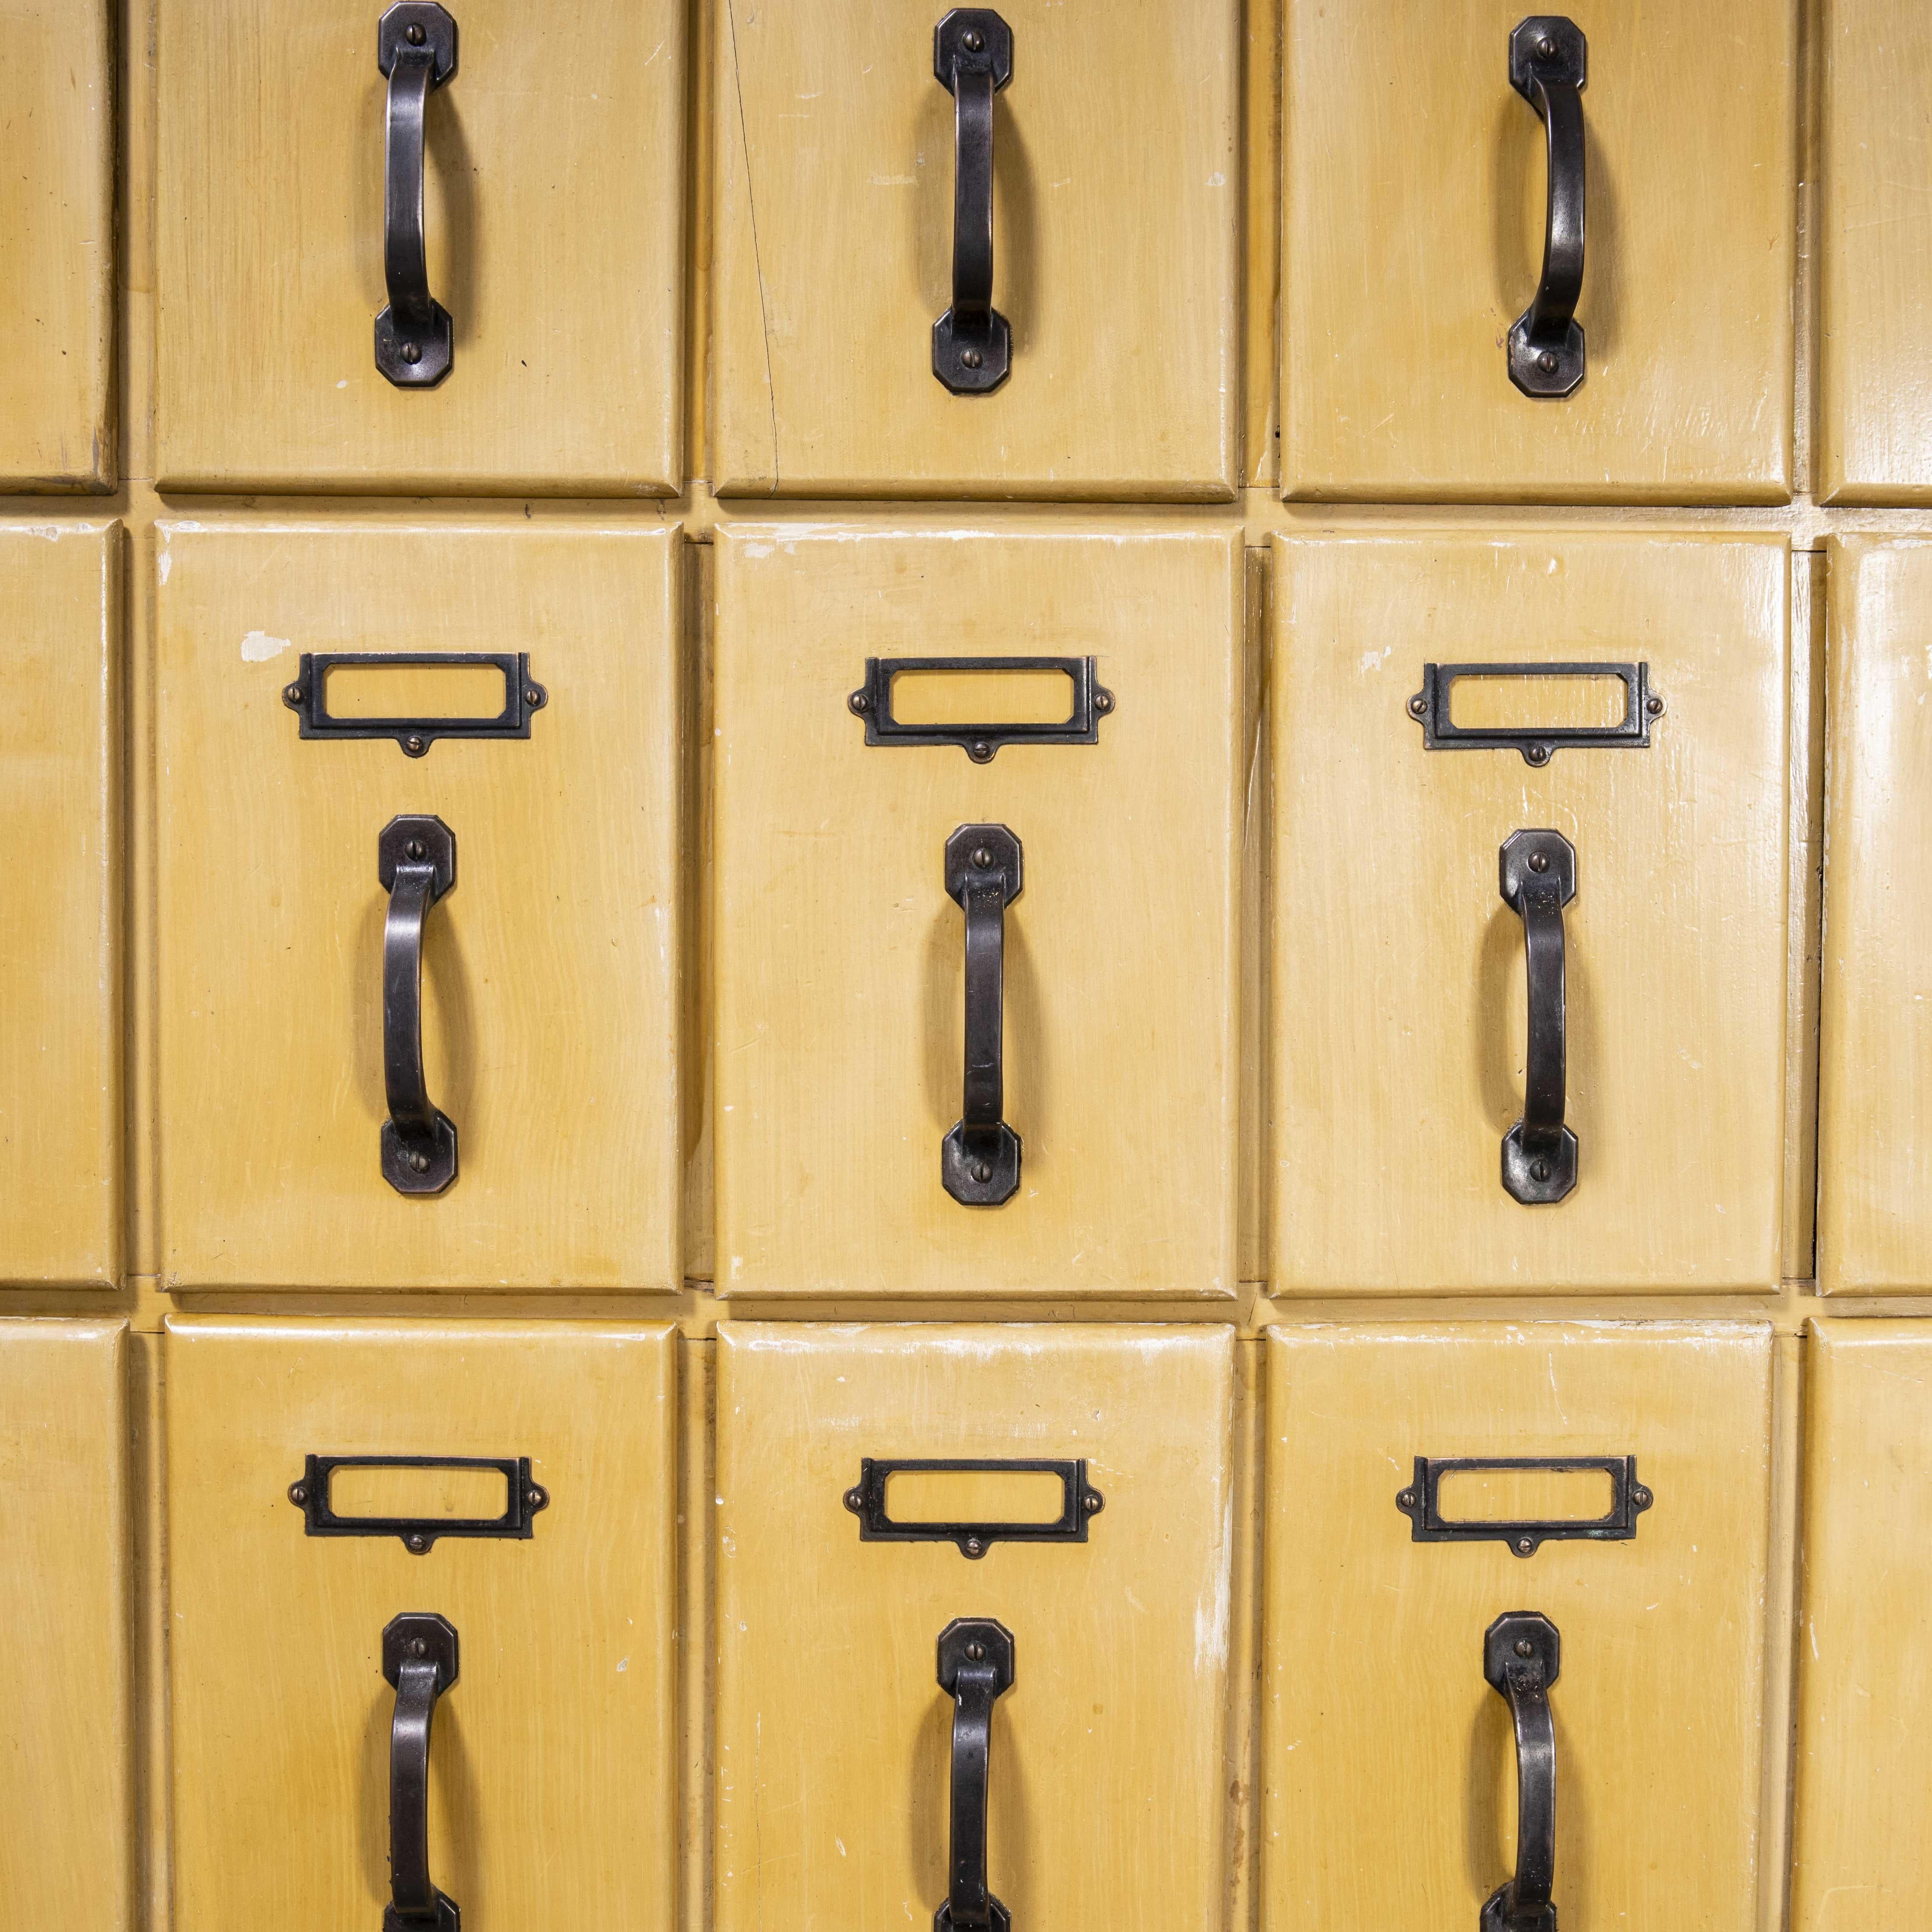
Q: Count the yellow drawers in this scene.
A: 15